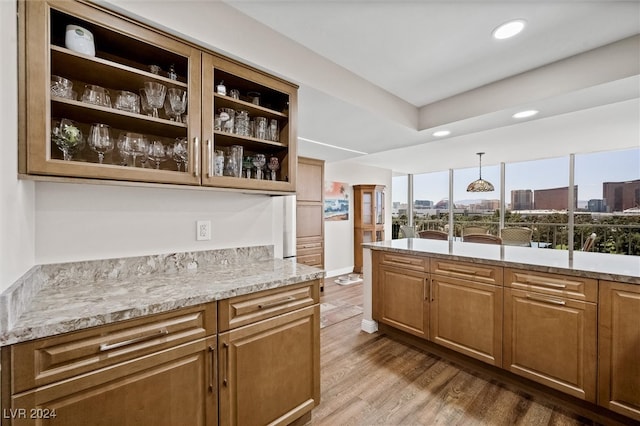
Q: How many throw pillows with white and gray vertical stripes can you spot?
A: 0